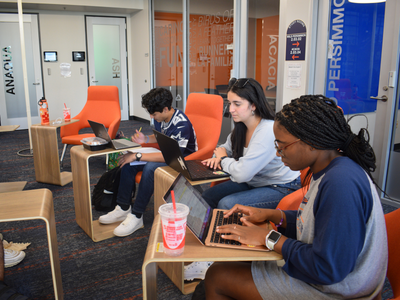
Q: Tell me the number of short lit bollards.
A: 0